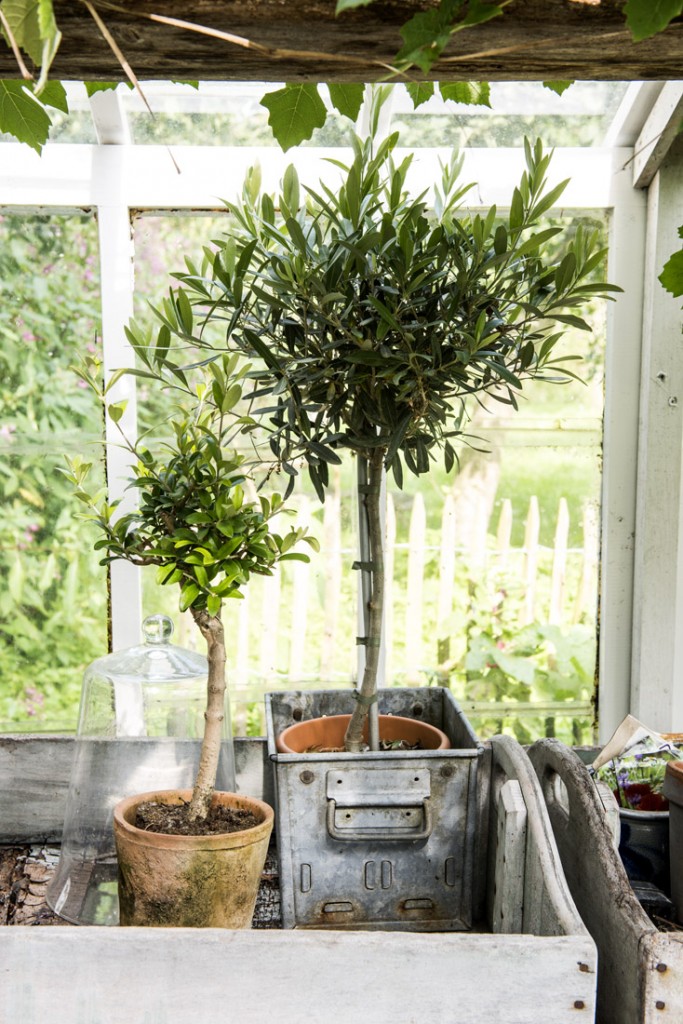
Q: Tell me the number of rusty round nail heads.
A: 4